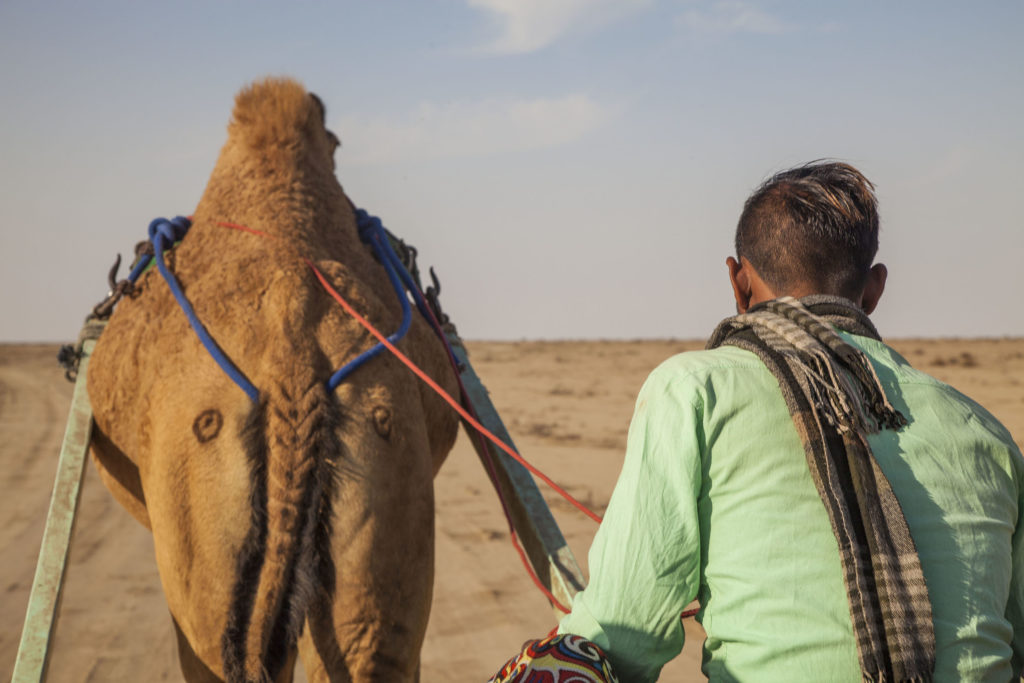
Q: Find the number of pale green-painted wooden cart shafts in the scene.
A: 2